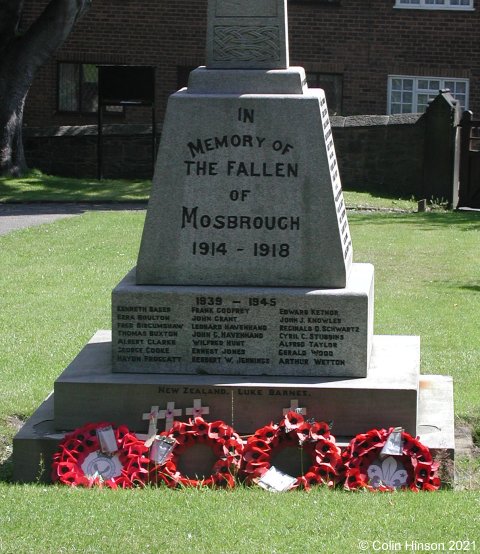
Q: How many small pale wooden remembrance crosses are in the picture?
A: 4